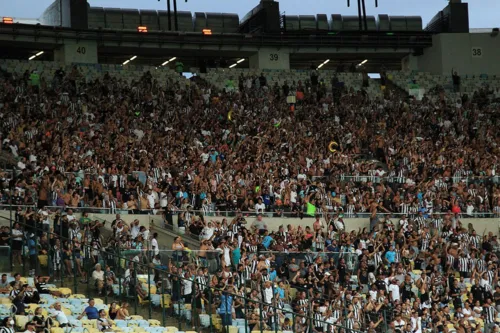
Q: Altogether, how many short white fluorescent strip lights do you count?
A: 12